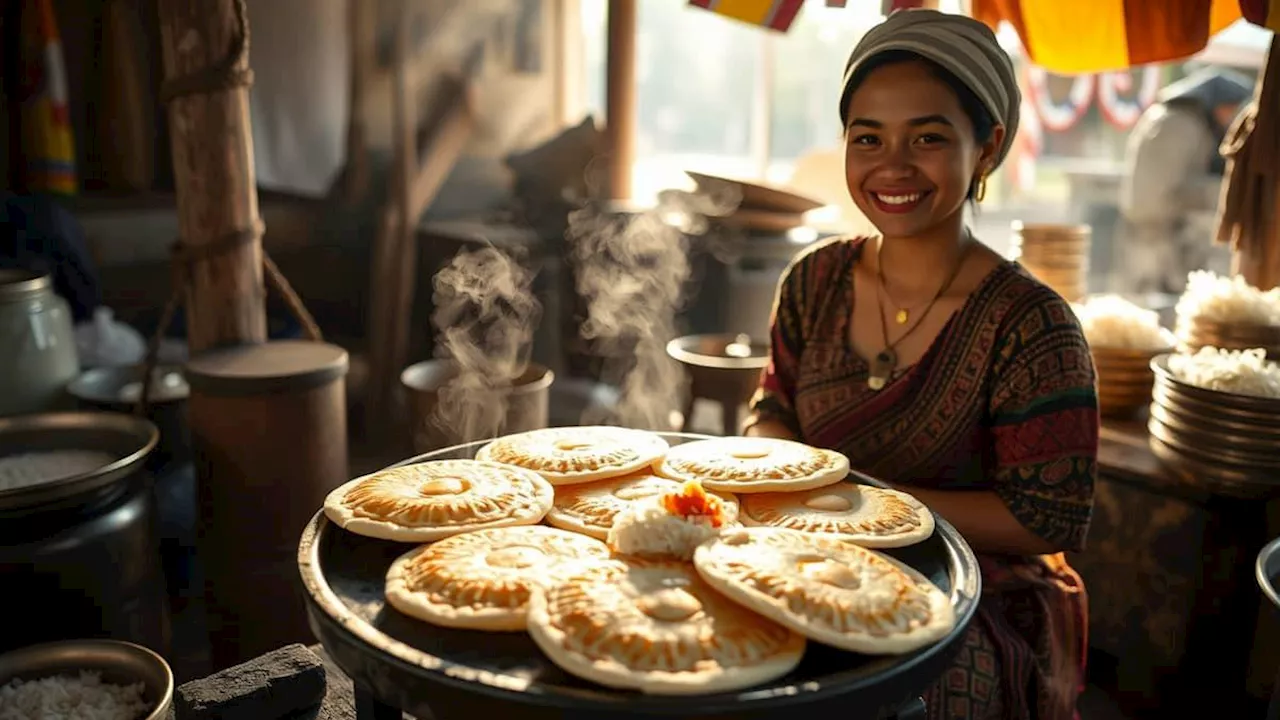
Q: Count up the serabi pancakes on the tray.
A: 8